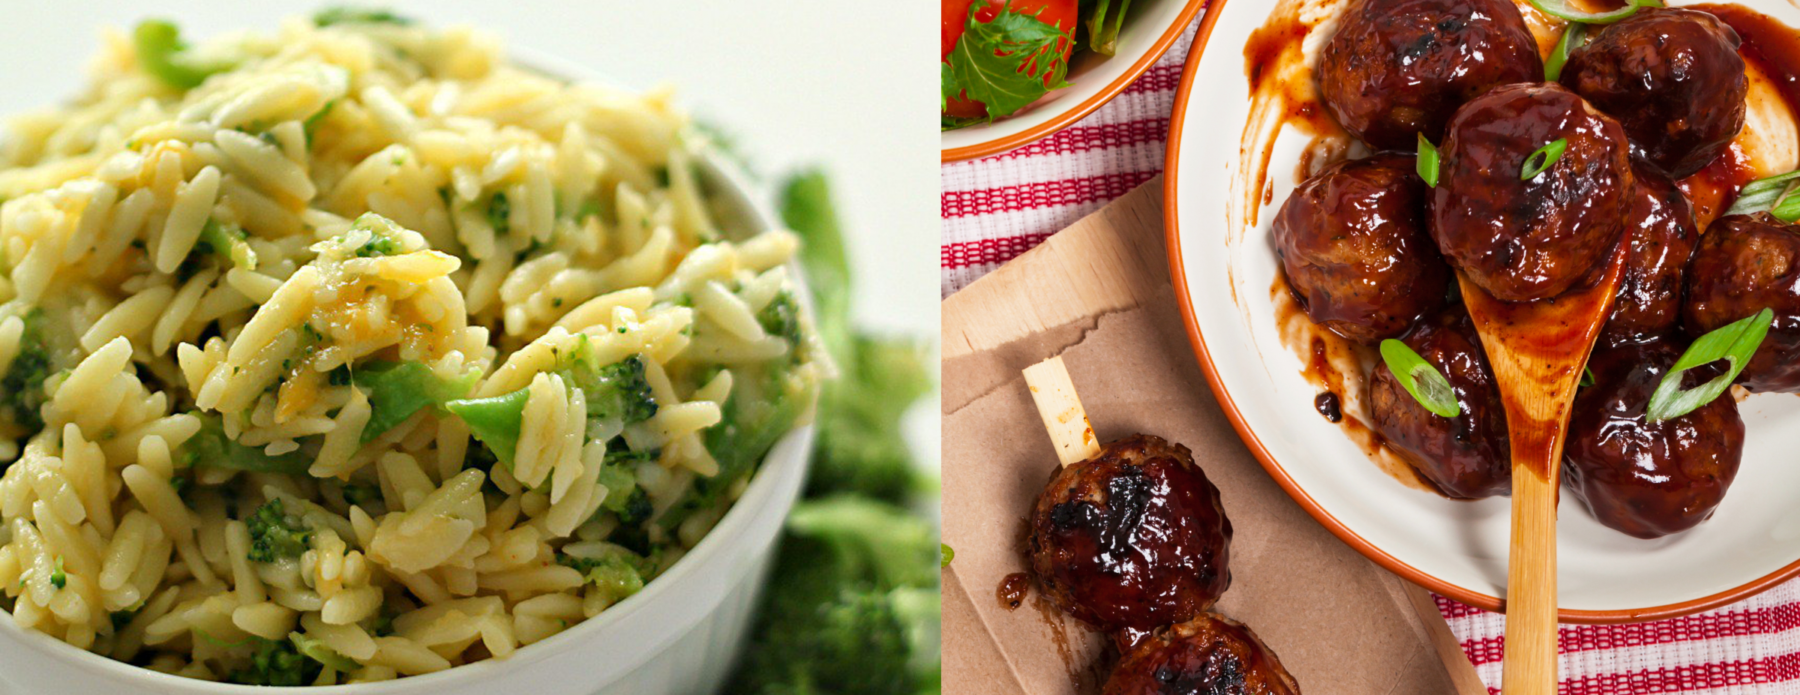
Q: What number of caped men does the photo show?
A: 0